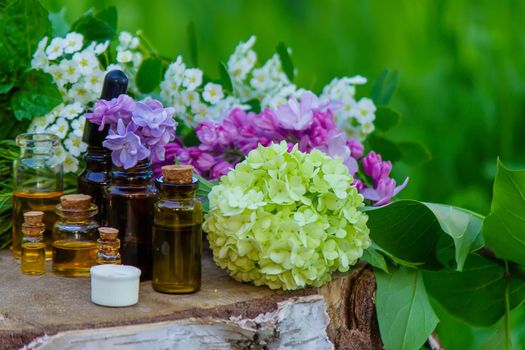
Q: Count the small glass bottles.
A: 7